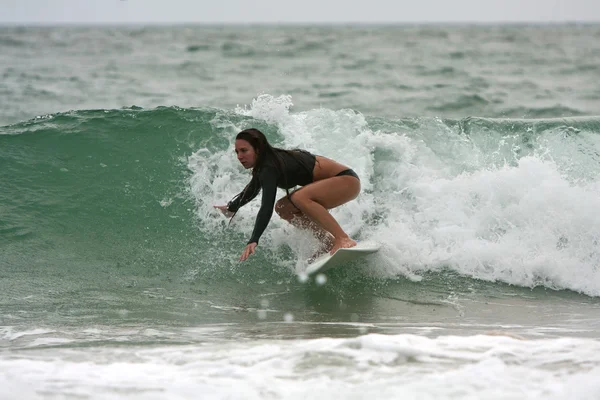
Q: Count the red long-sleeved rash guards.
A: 0